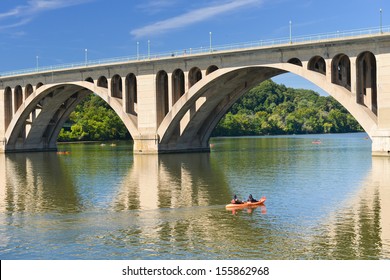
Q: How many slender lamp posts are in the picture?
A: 7